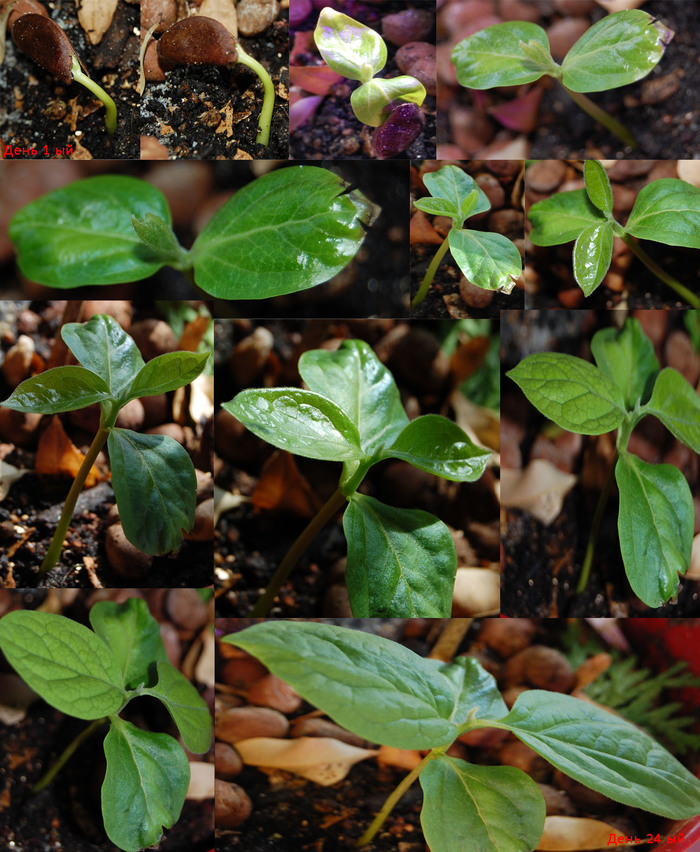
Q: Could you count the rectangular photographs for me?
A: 12